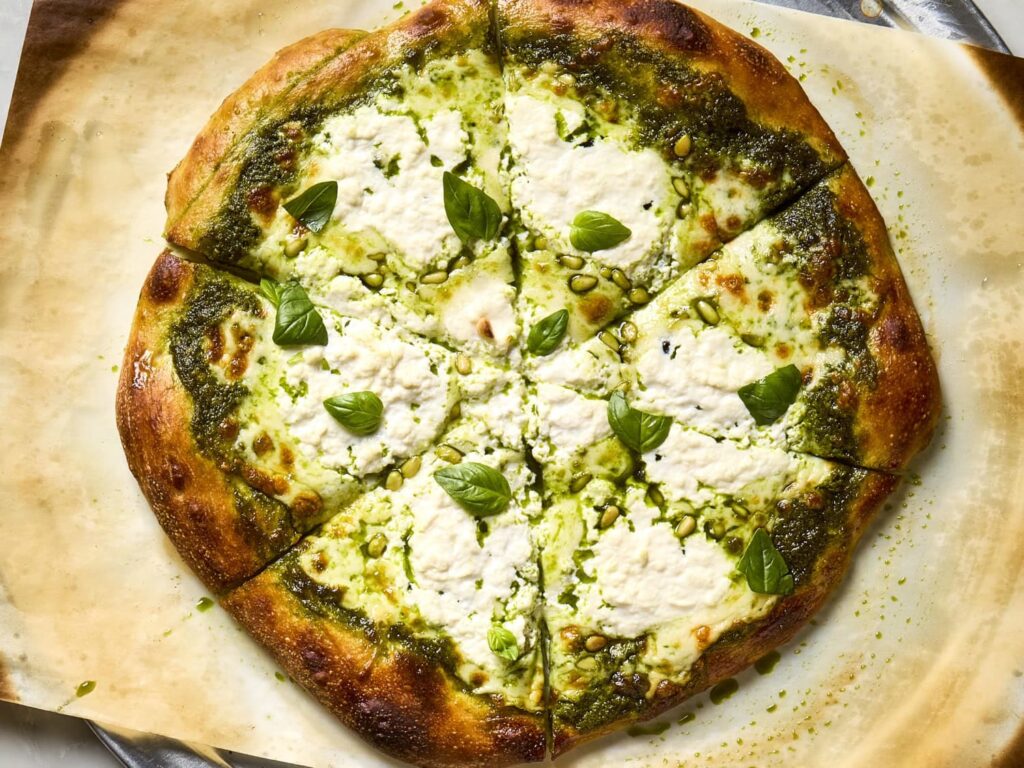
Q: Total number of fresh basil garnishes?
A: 11